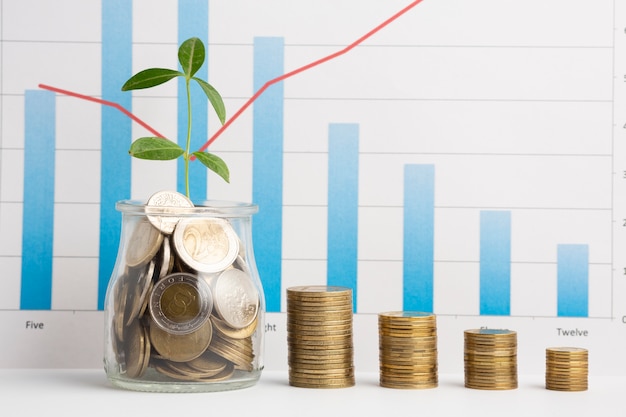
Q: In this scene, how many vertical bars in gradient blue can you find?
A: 8